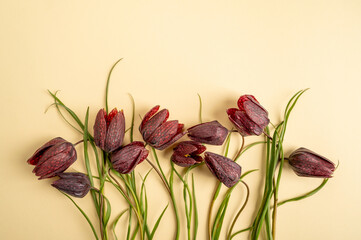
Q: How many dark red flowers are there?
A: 10